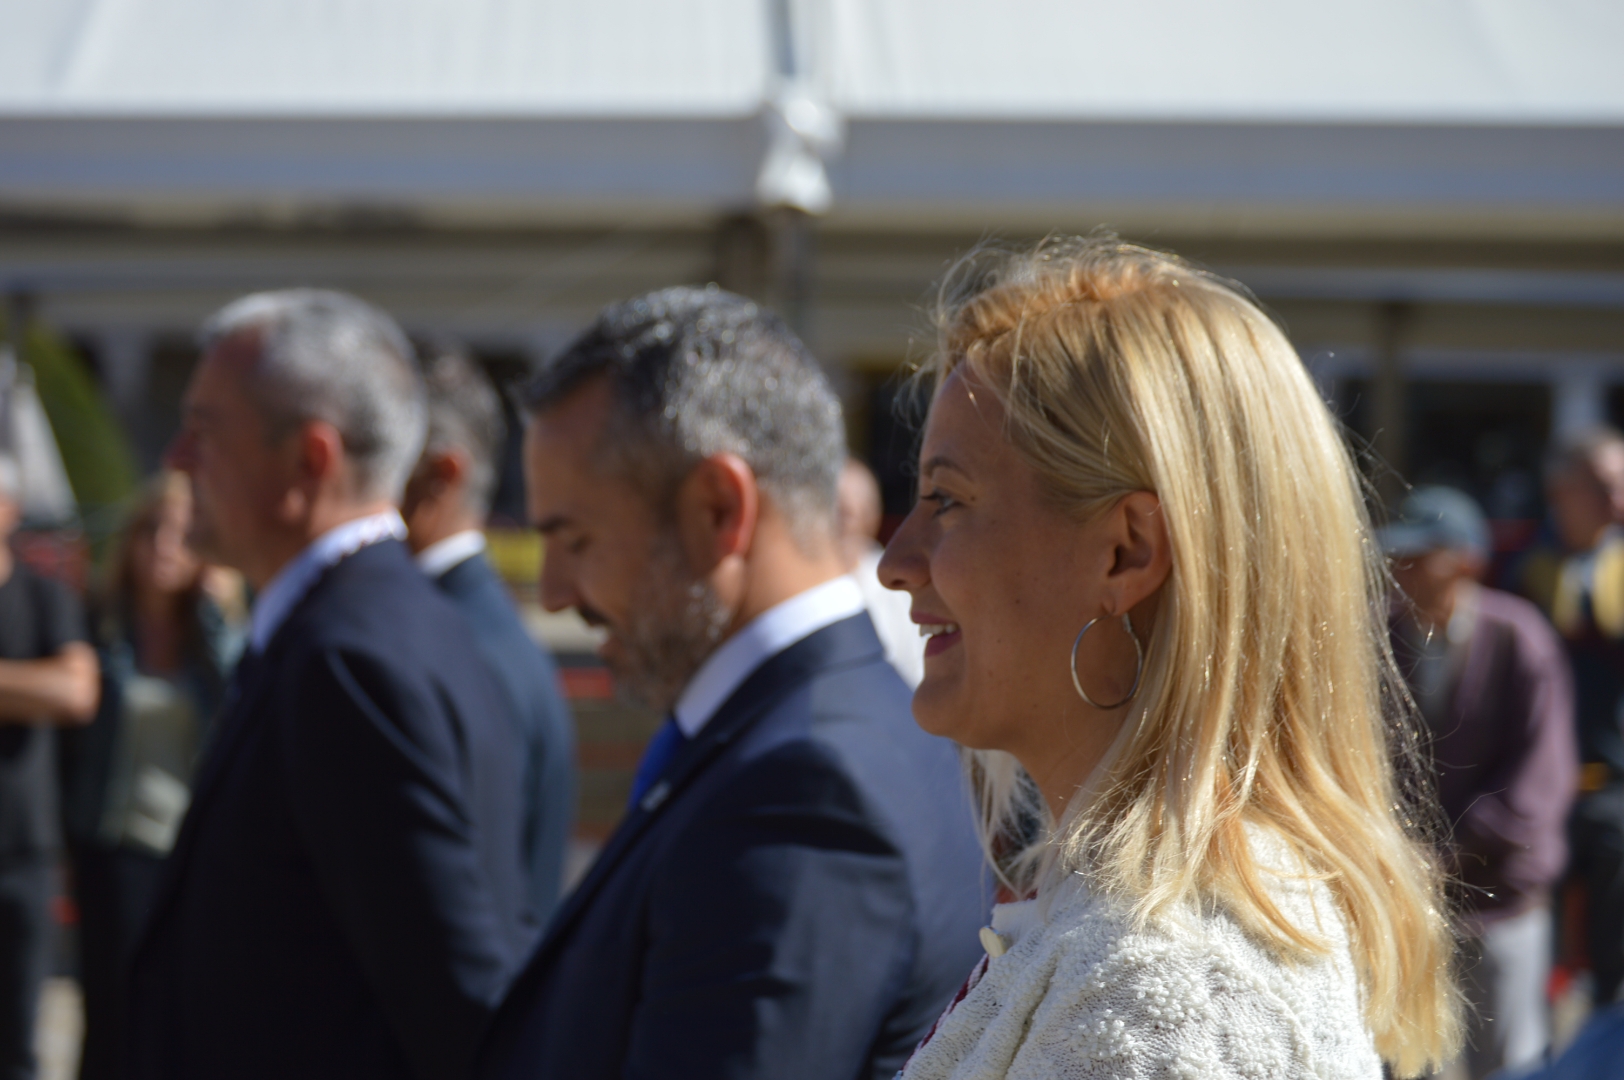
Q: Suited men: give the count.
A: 3